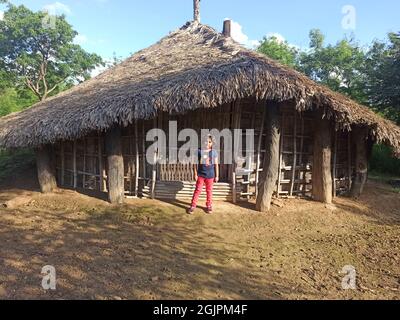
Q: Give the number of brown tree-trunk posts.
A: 5